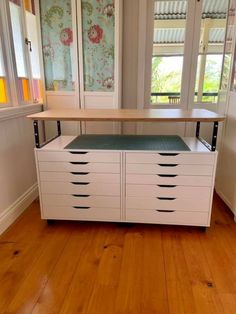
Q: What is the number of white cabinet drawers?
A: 12